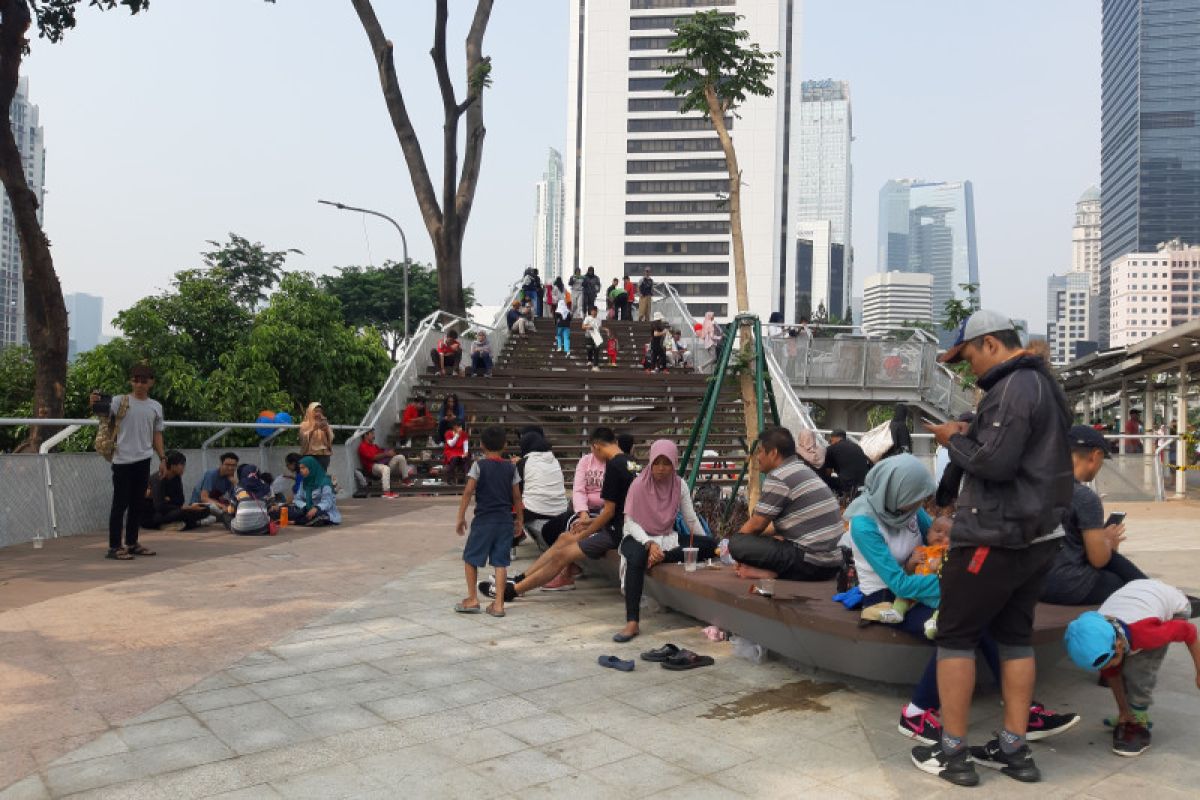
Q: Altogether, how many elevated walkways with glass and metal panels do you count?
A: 1